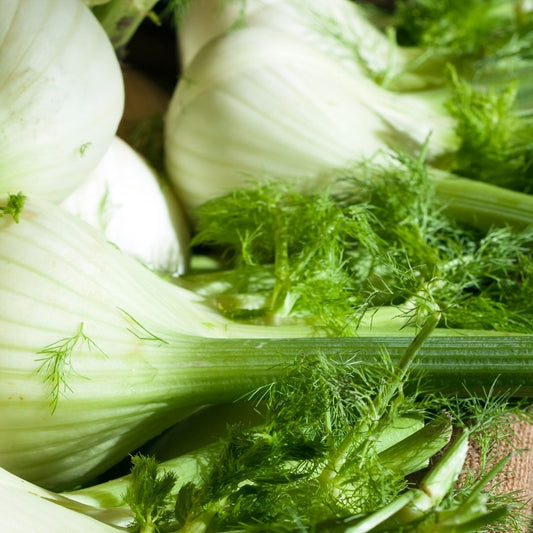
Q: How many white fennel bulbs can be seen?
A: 6